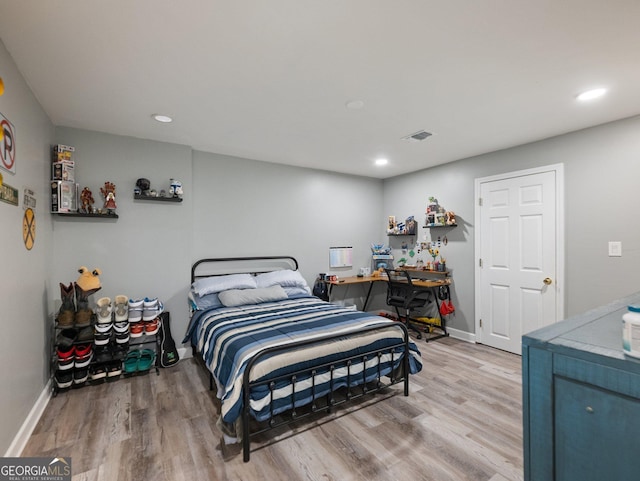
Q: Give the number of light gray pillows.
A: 1